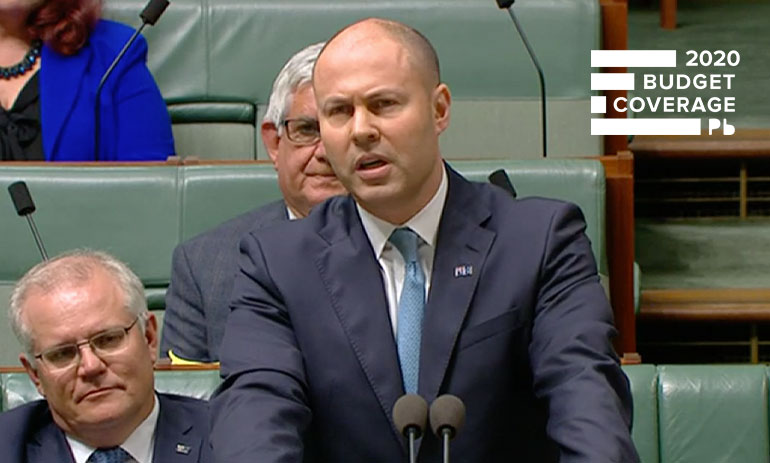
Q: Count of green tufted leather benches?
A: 3